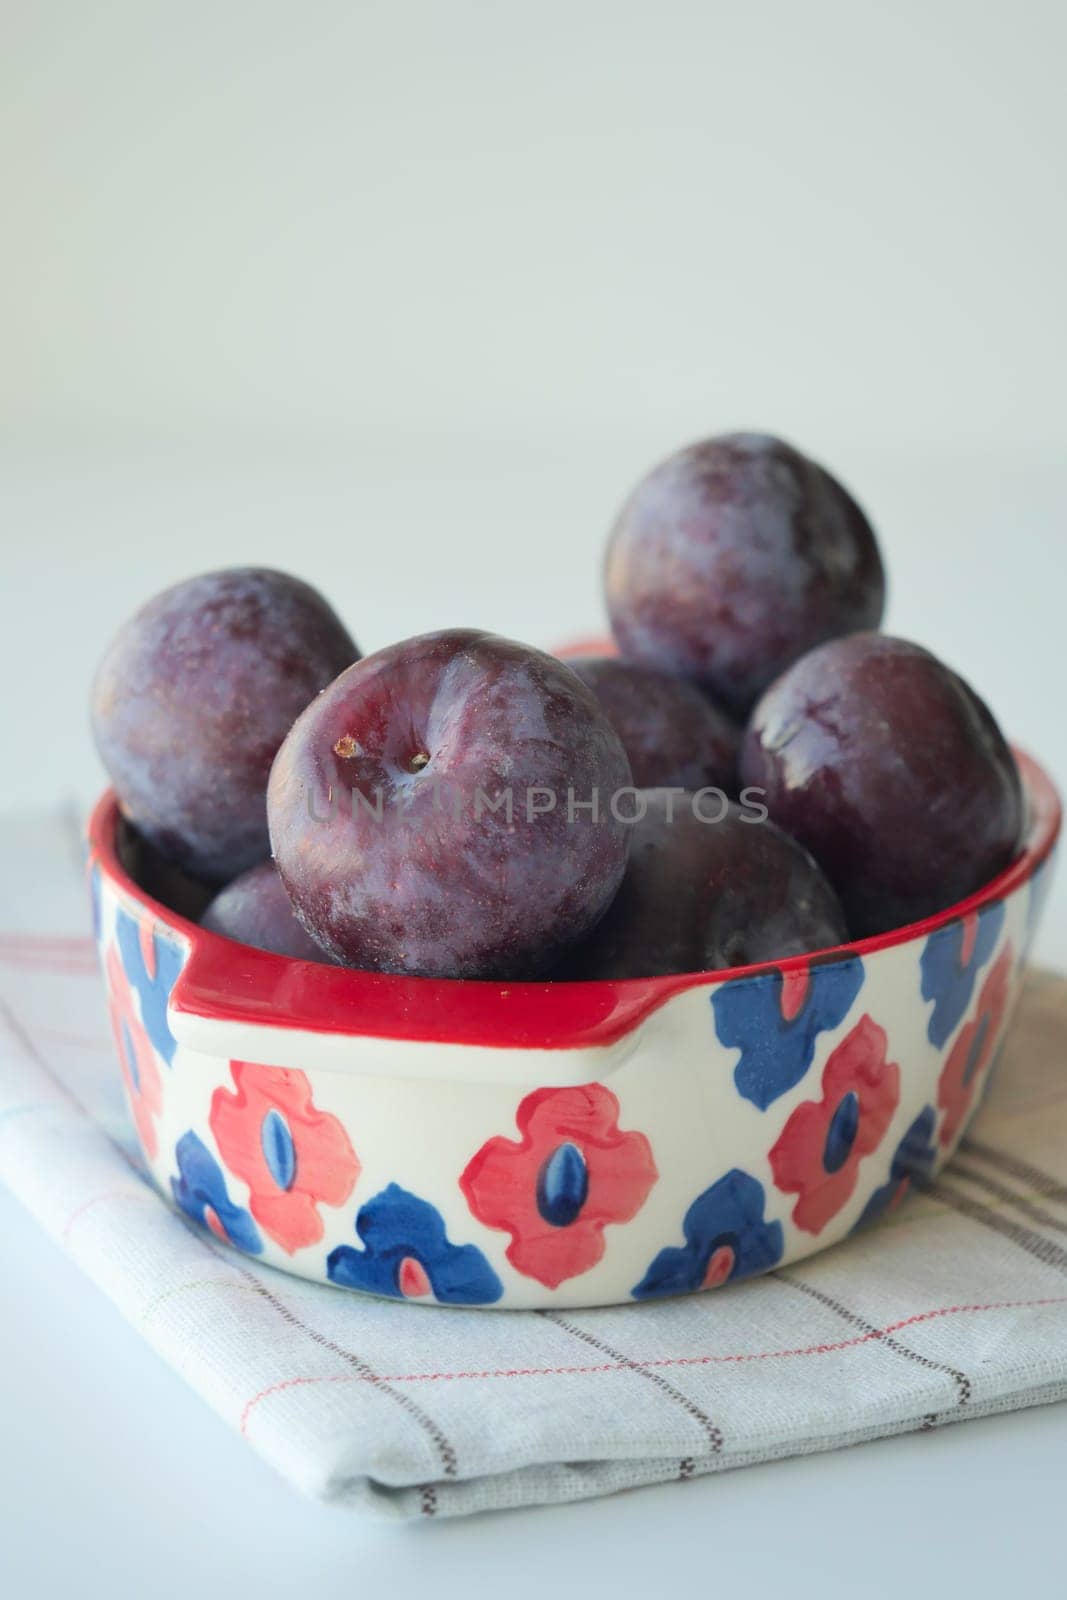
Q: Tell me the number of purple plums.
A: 7